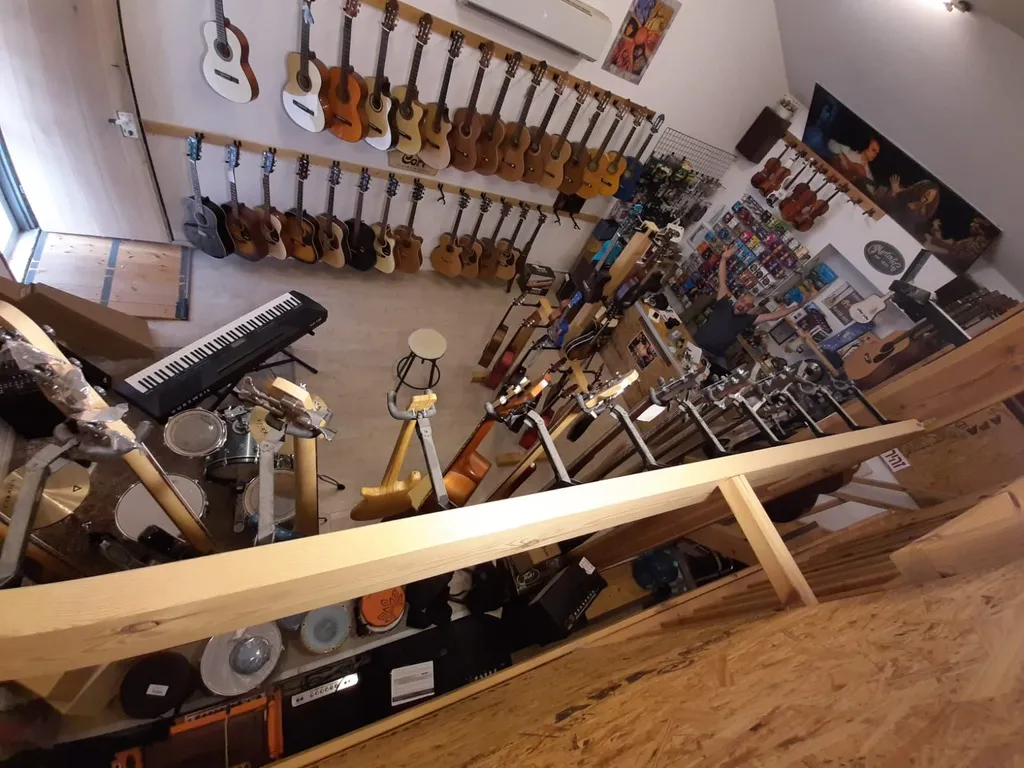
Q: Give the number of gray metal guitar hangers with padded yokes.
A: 10